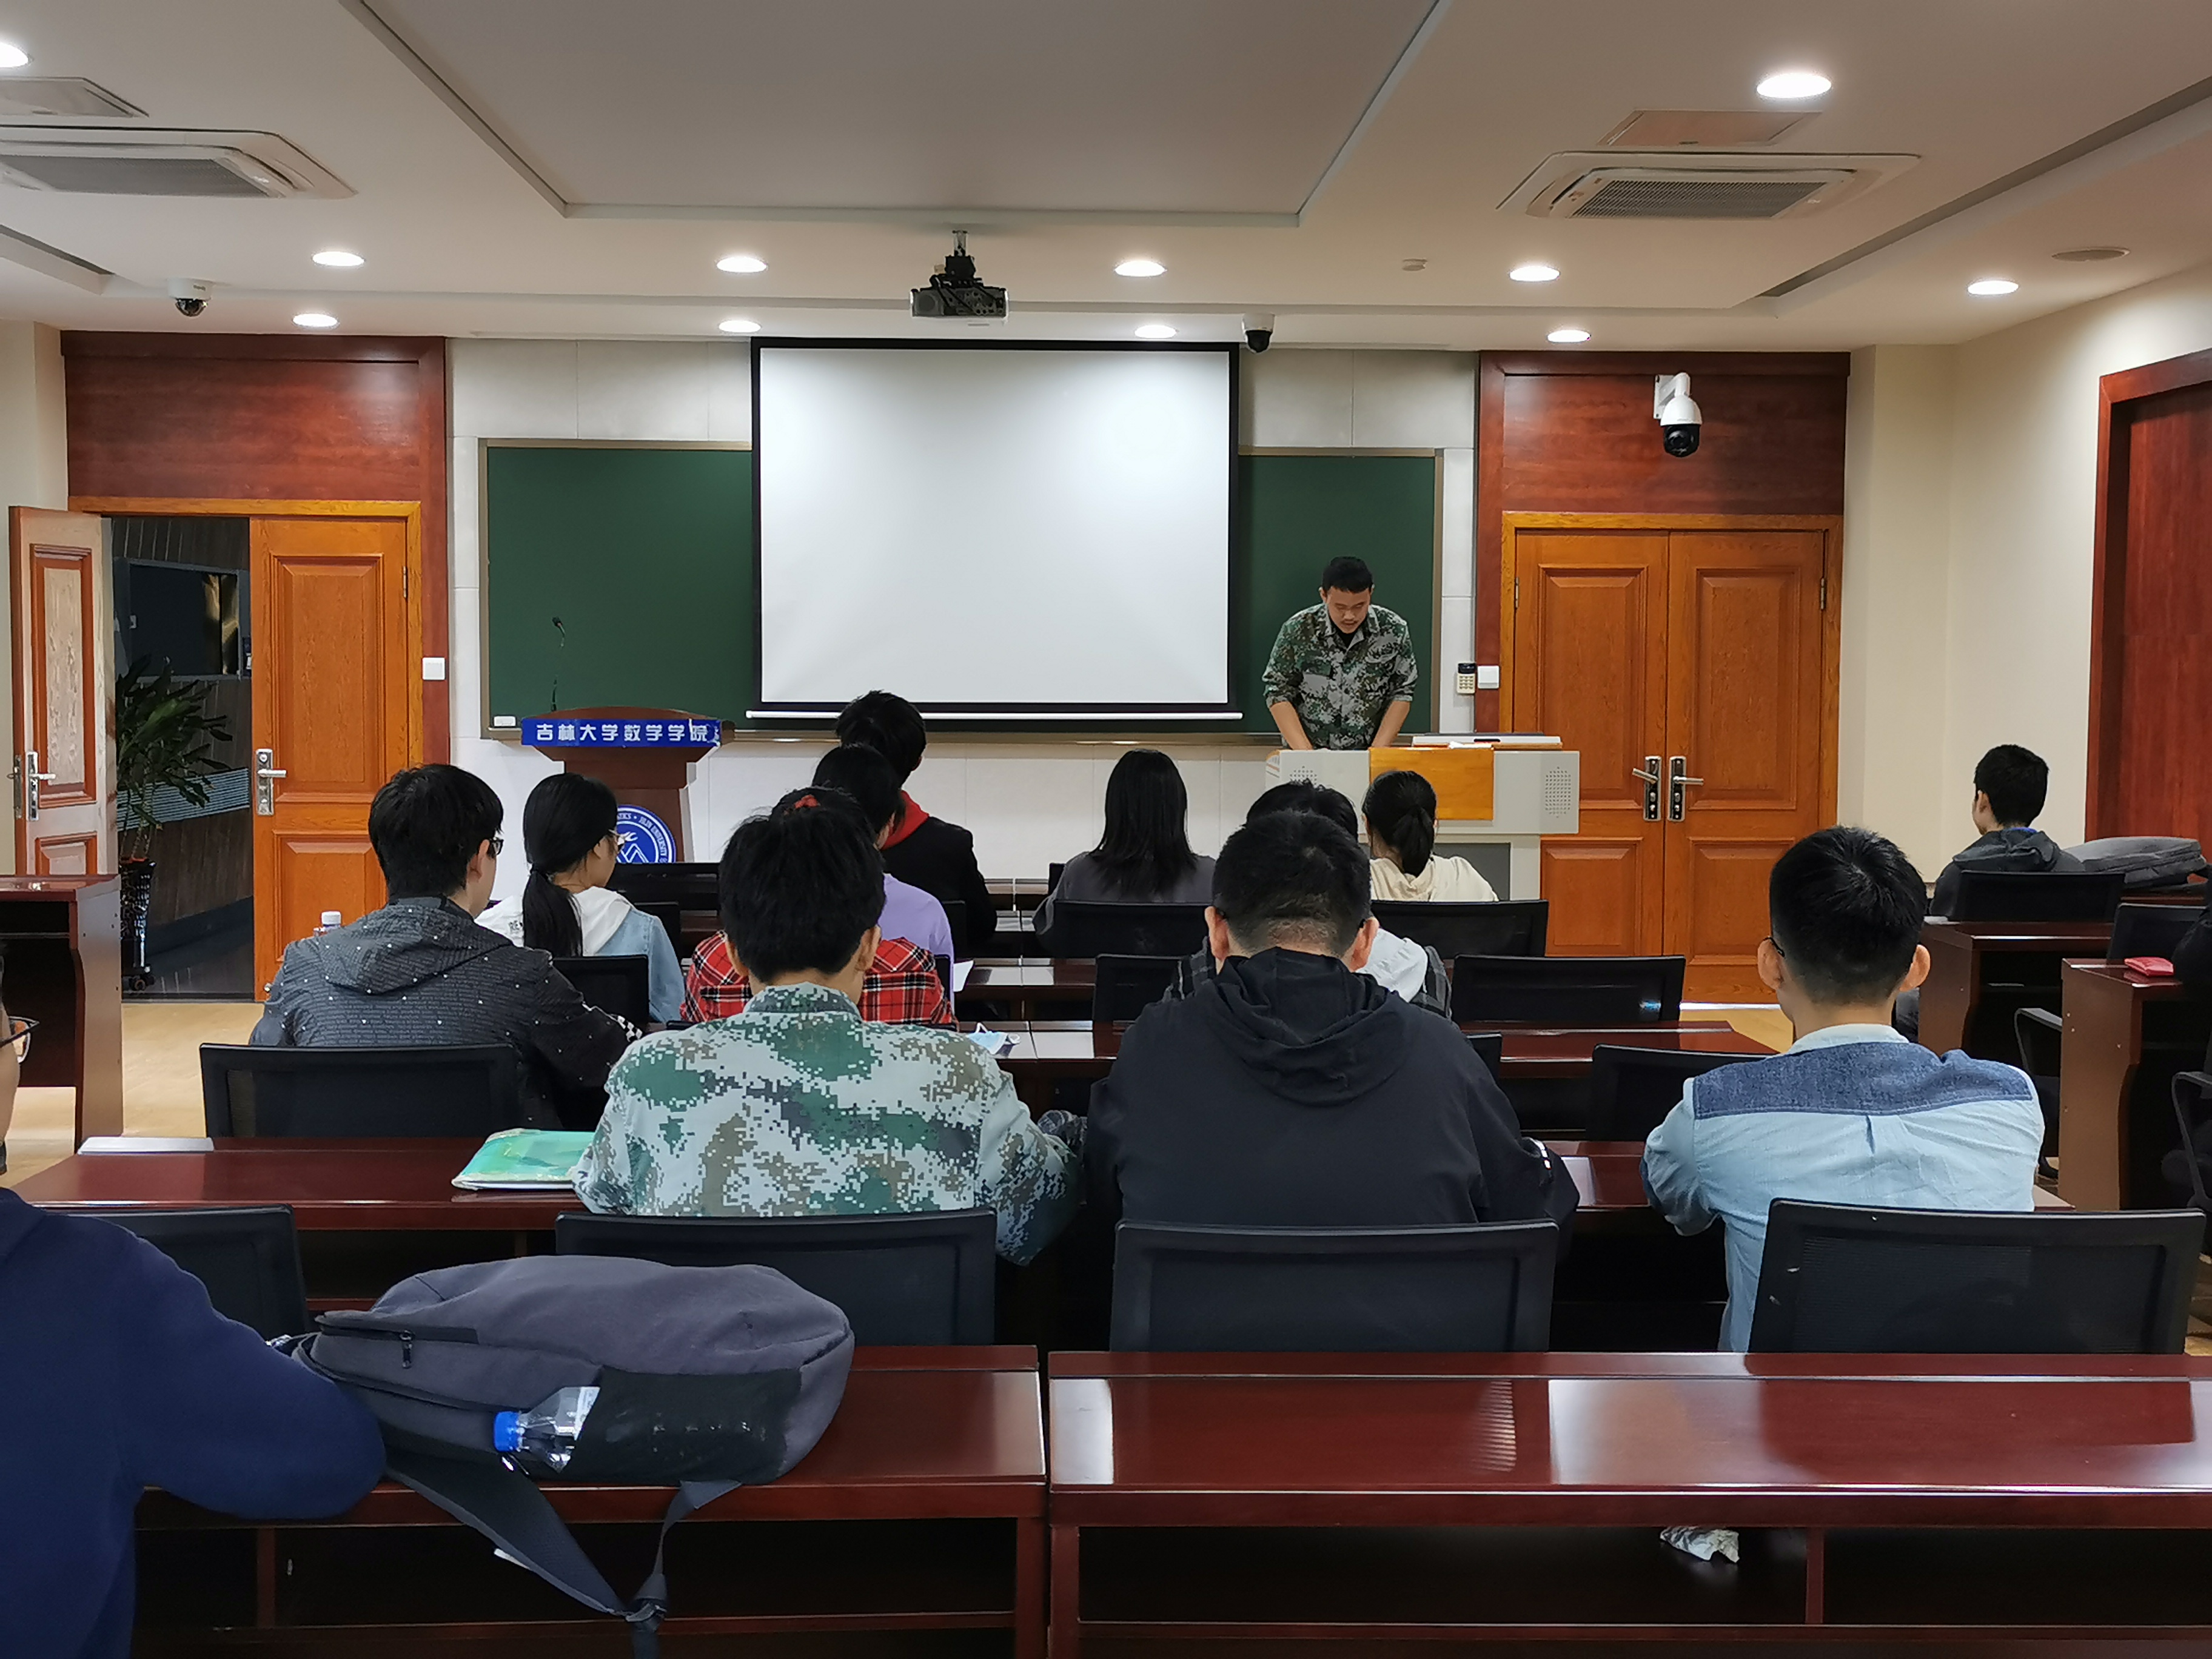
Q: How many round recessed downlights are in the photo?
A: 11